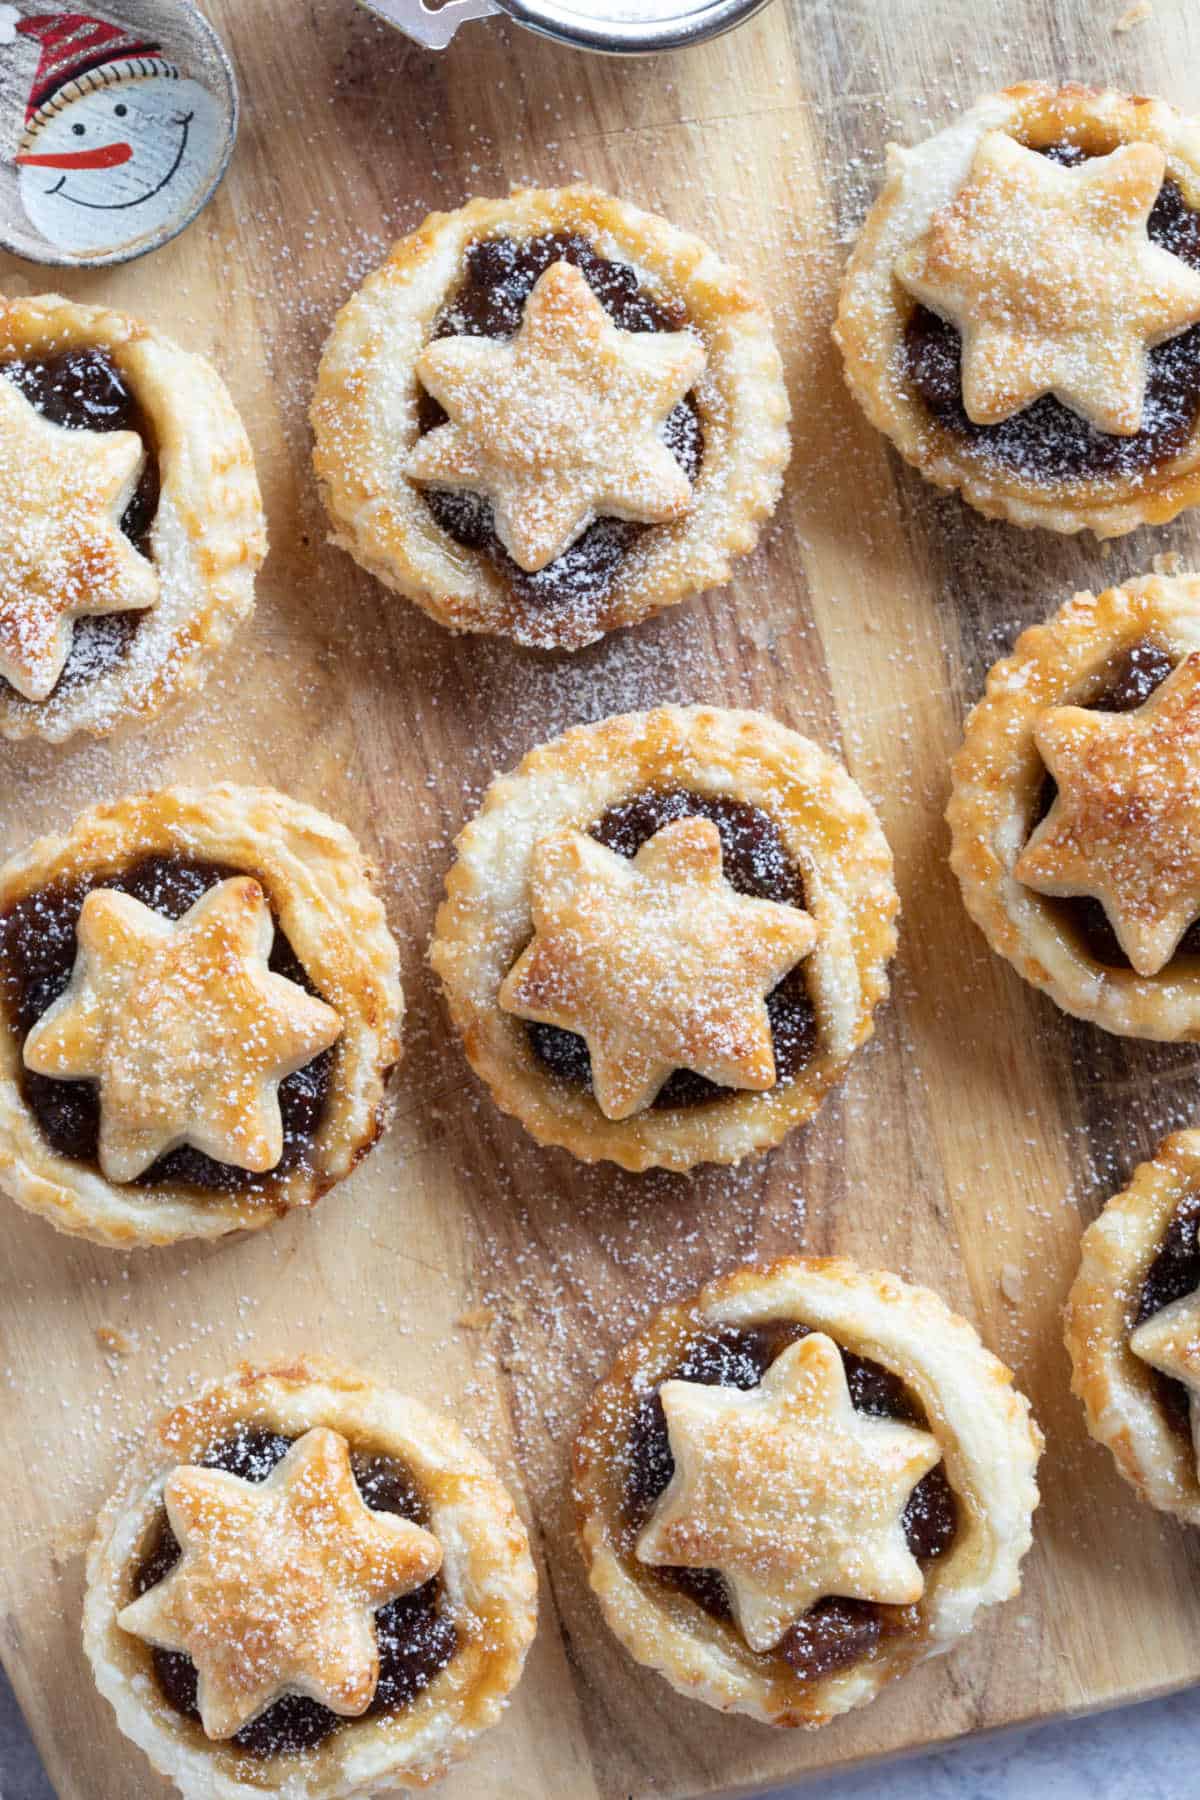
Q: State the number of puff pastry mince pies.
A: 9